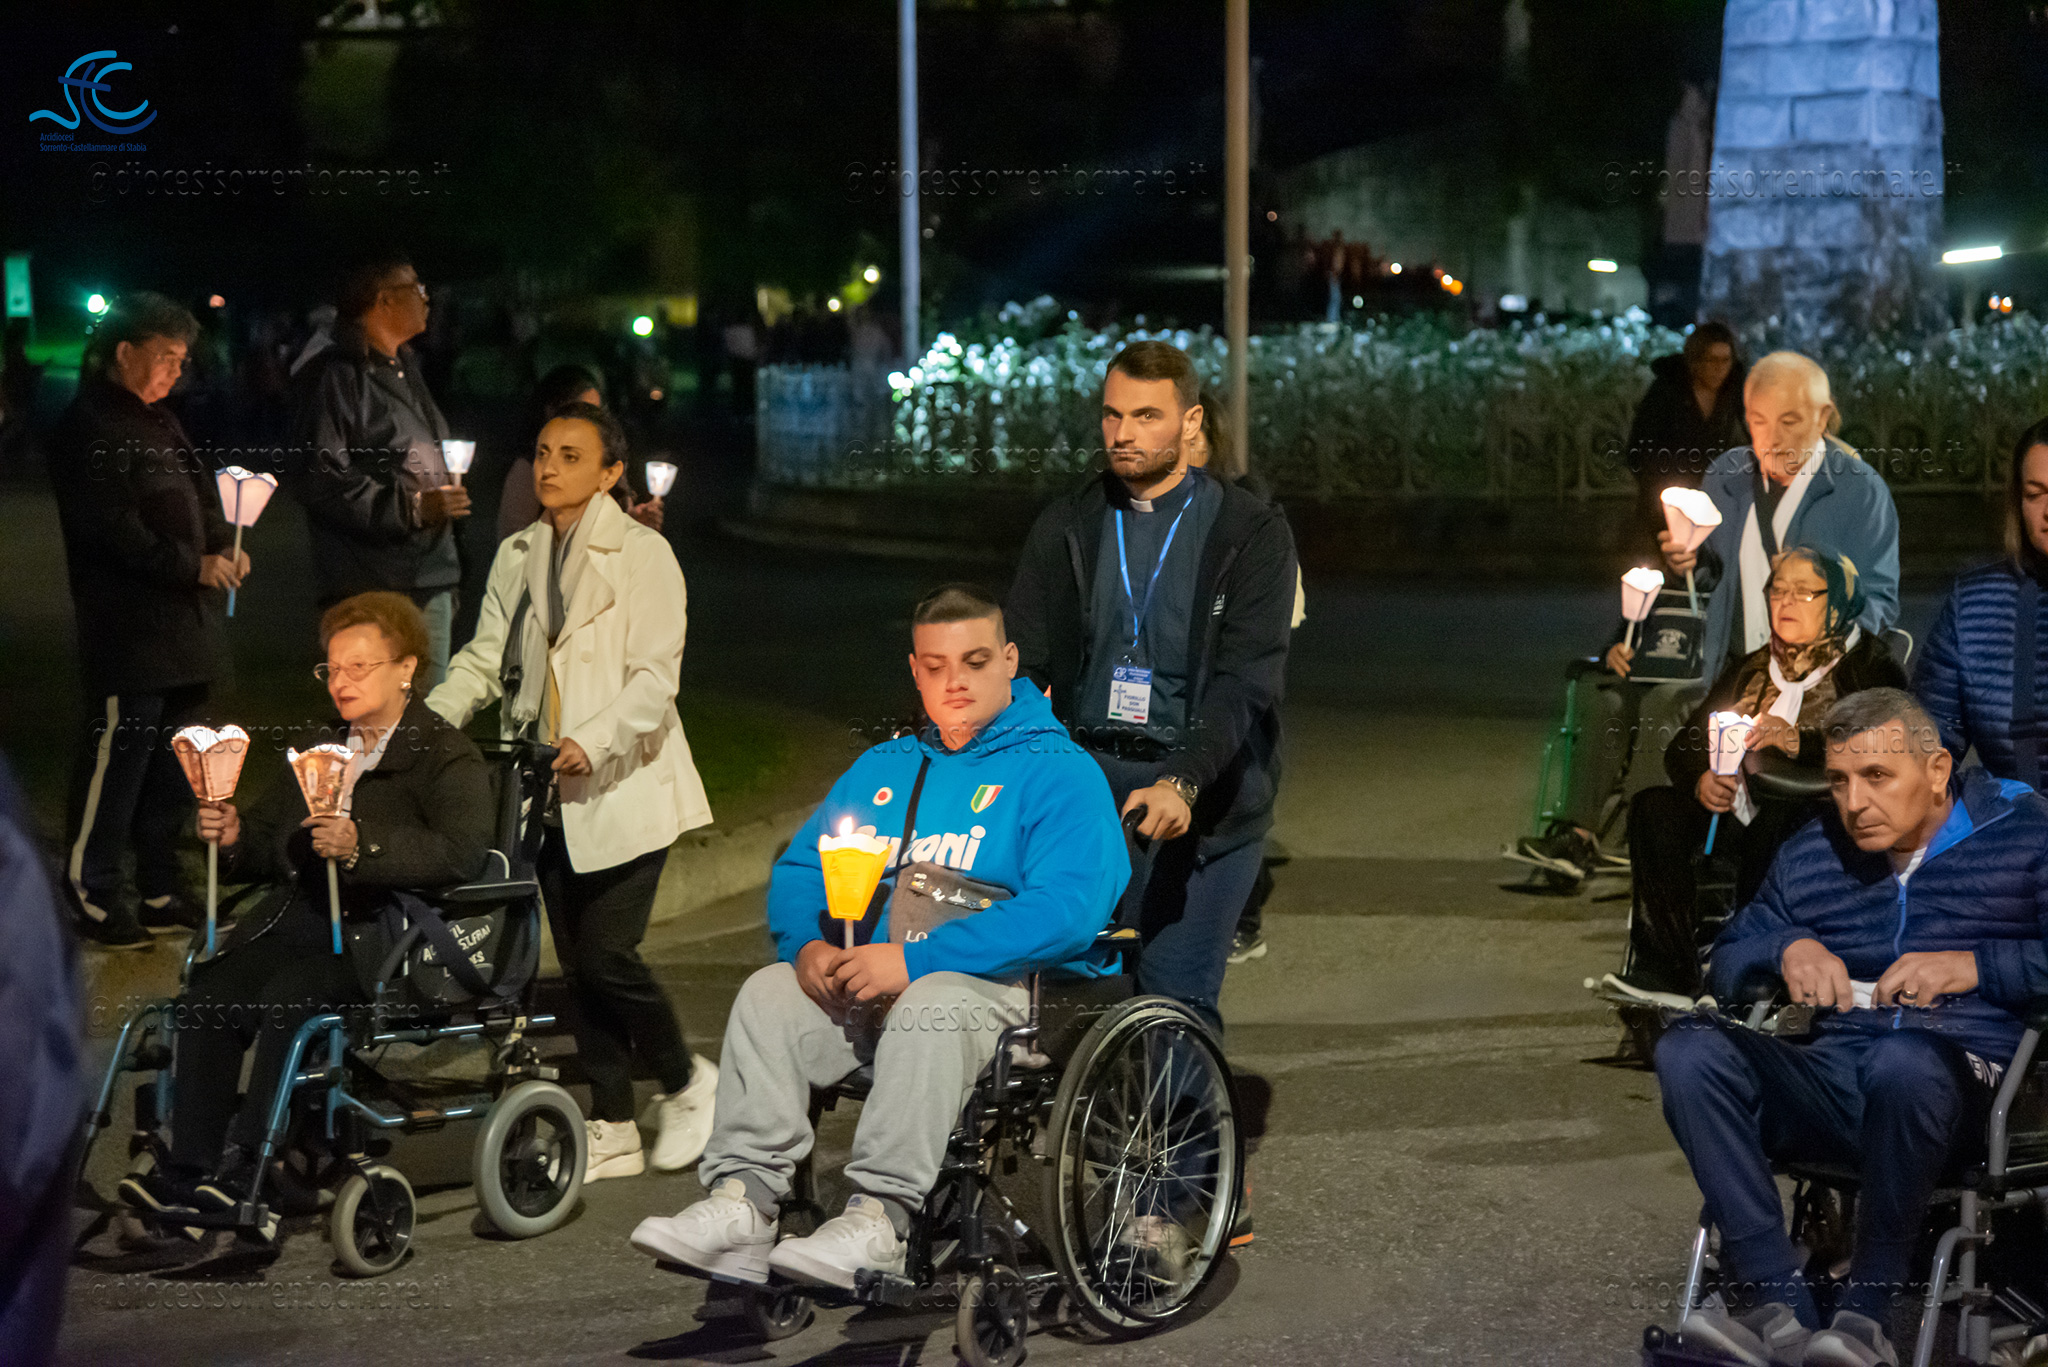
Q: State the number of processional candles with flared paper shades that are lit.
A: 9